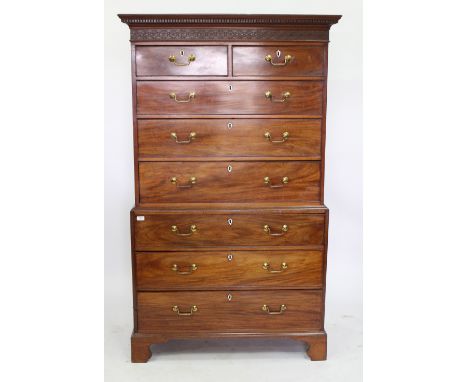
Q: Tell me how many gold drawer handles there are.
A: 14